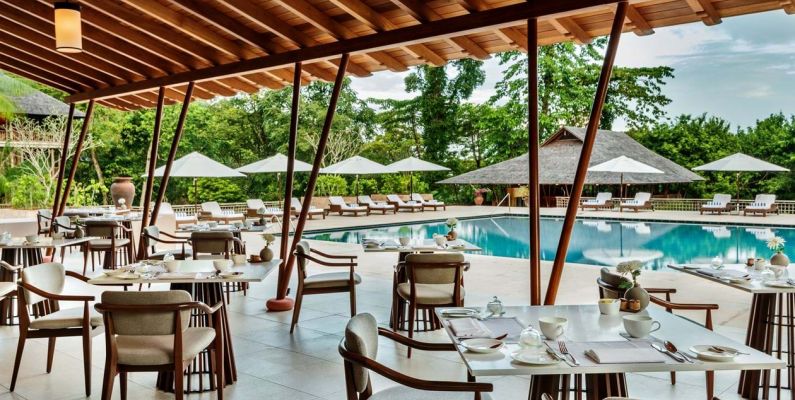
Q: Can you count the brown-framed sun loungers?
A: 12